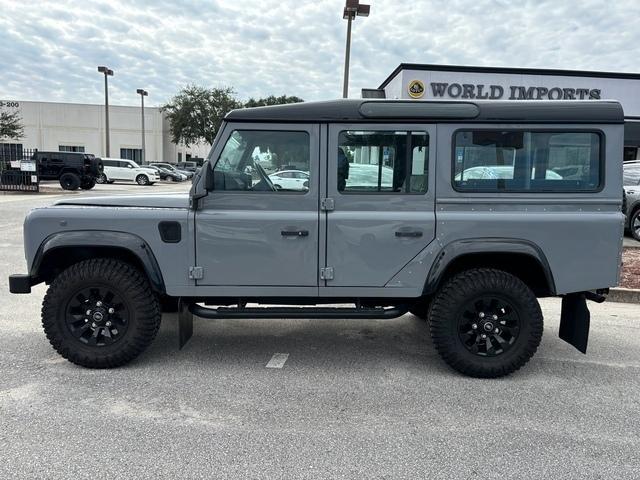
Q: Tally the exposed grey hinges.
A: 3